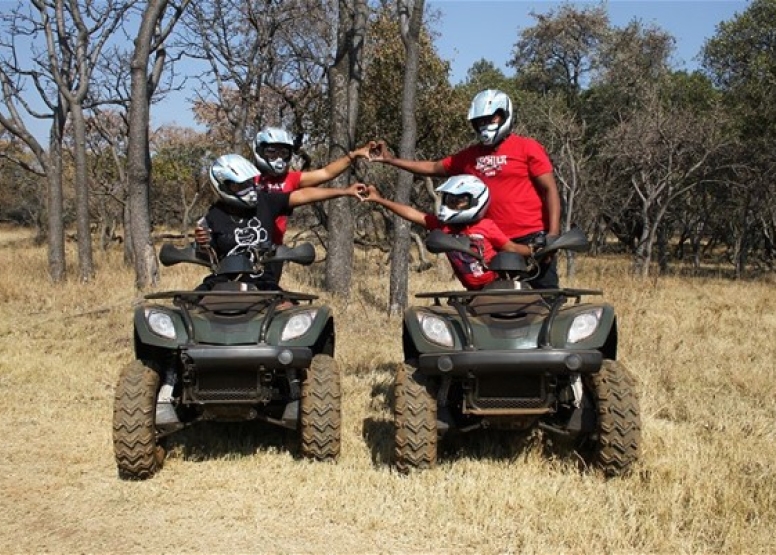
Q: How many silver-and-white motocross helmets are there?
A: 4